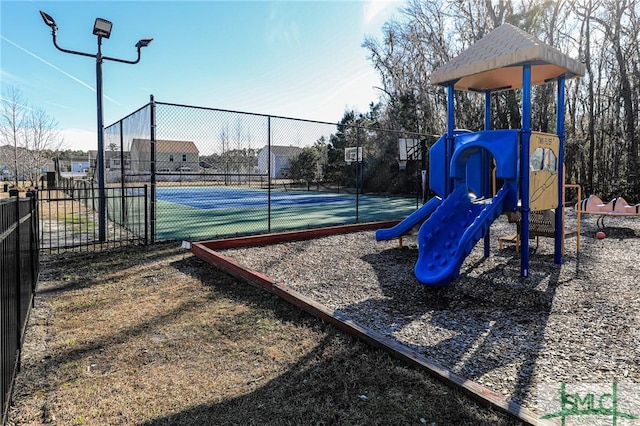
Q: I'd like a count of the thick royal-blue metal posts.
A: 4